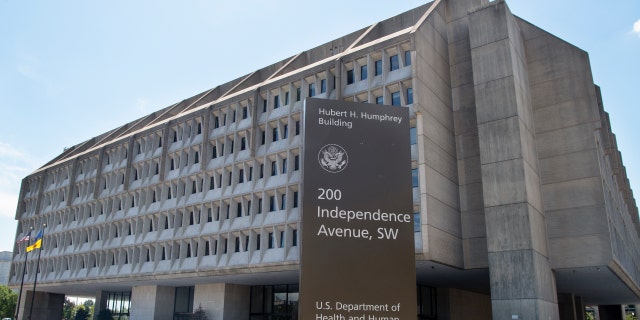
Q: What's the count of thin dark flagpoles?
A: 2